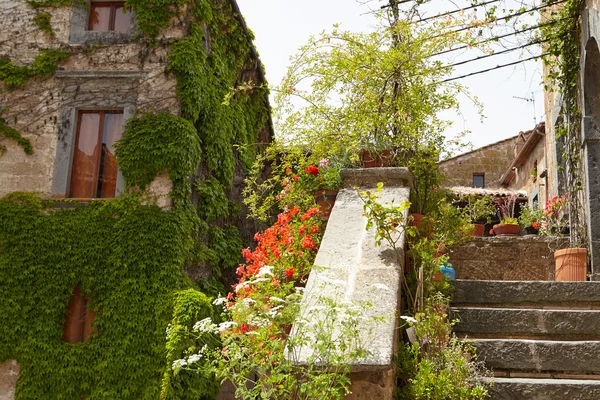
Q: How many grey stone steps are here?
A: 4